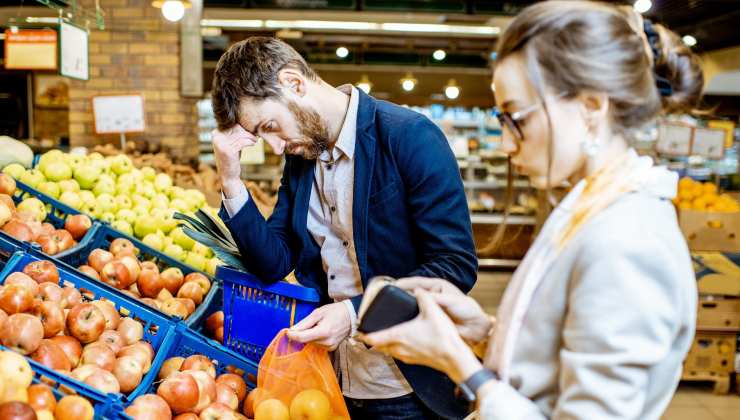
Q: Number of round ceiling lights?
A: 8